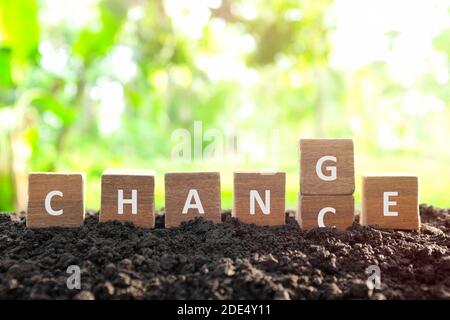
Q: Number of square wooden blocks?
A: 7